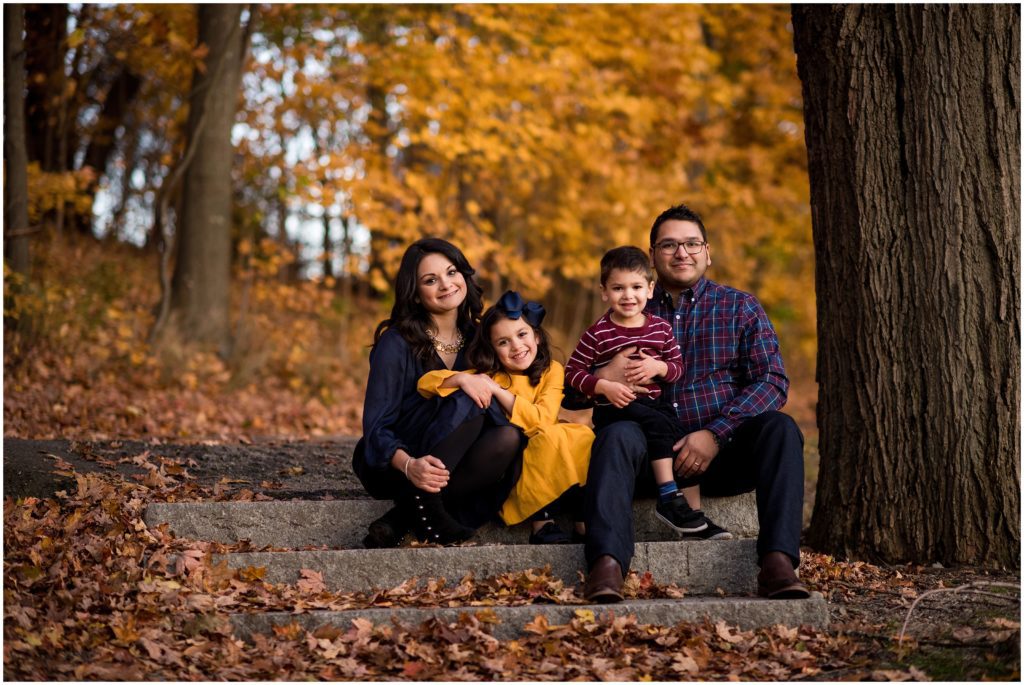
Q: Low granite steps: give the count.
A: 3